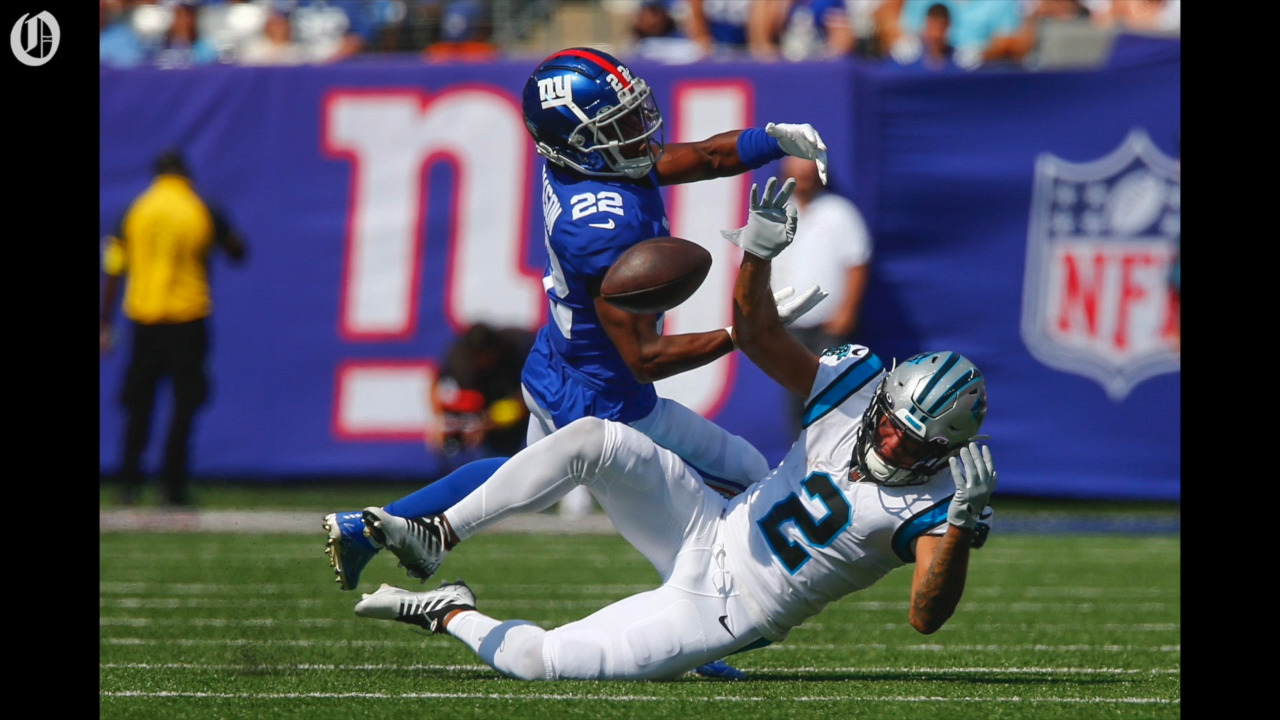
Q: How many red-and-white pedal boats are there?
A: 0